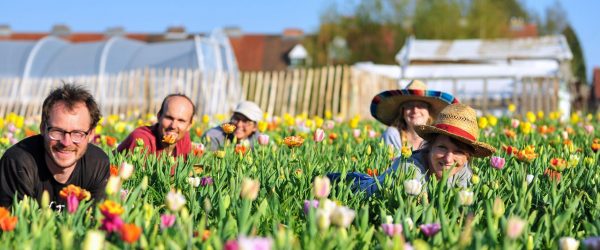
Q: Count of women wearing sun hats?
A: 2